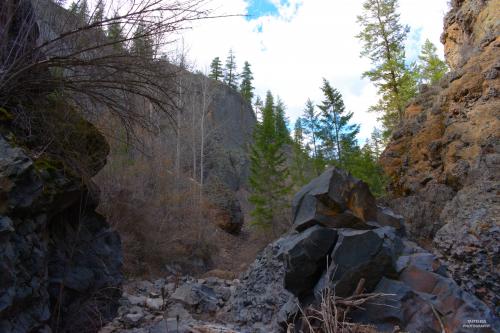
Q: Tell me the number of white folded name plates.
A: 0